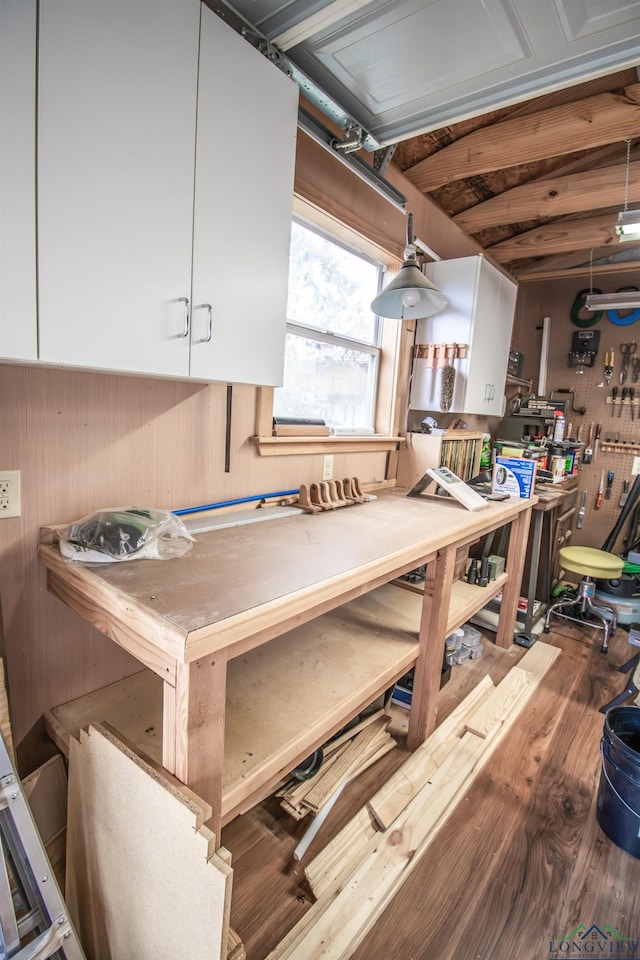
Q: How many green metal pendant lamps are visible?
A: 1